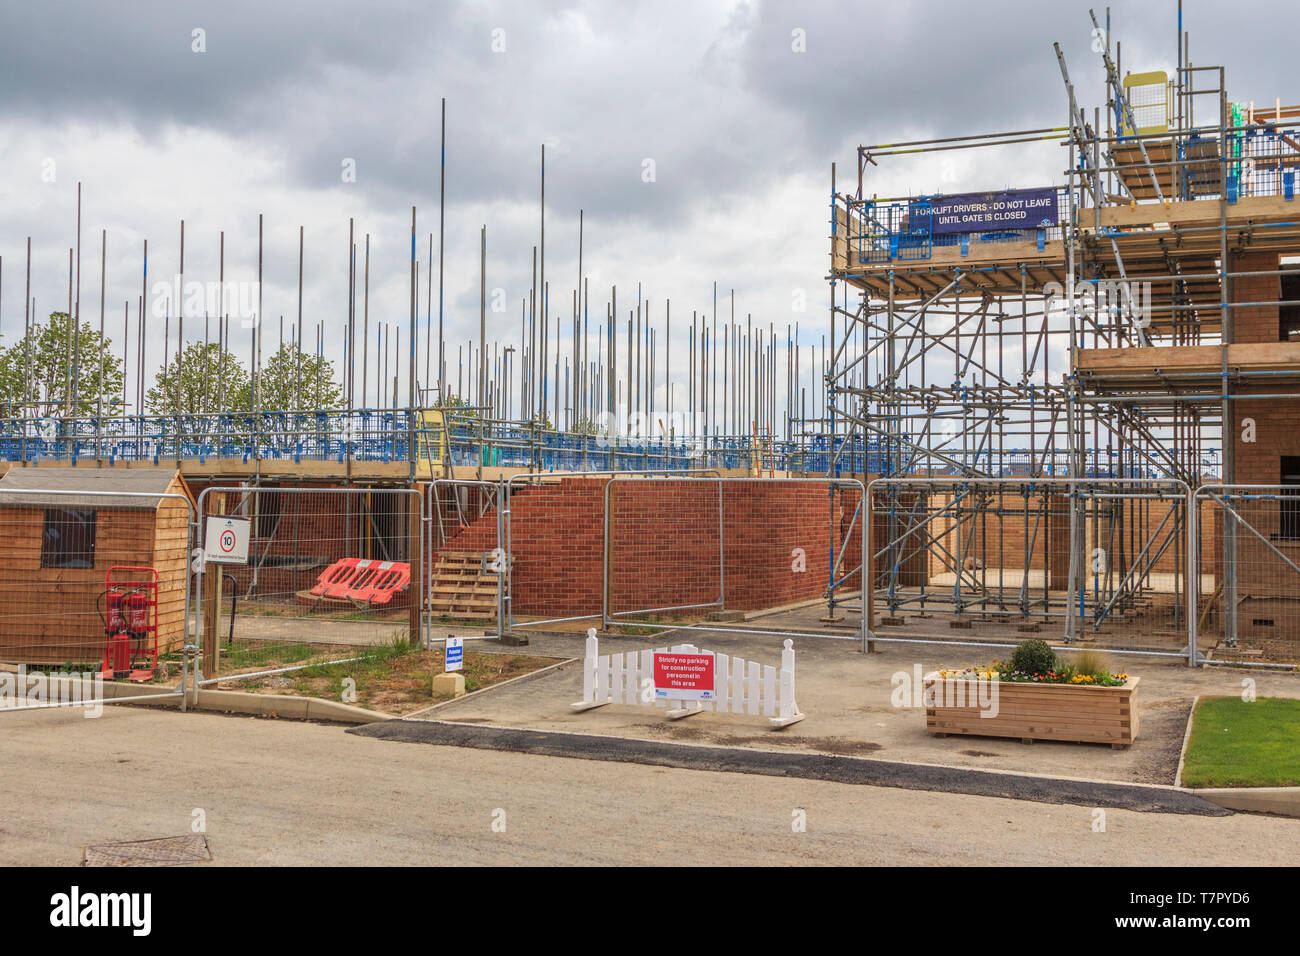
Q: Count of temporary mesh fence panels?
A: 7